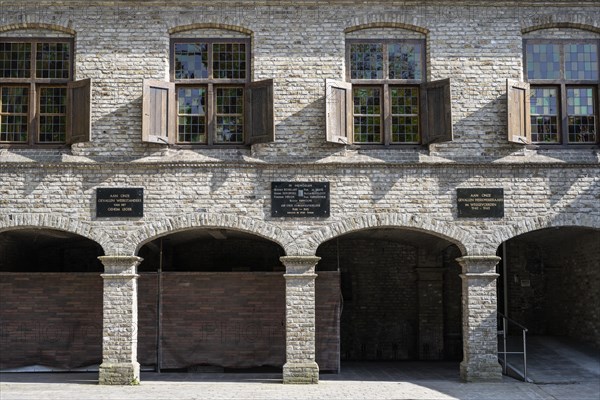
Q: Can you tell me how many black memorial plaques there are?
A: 3